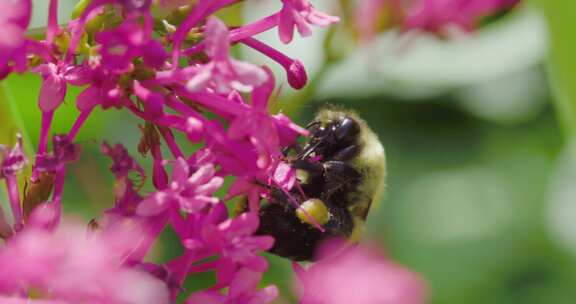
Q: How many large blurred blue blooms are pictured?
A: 0